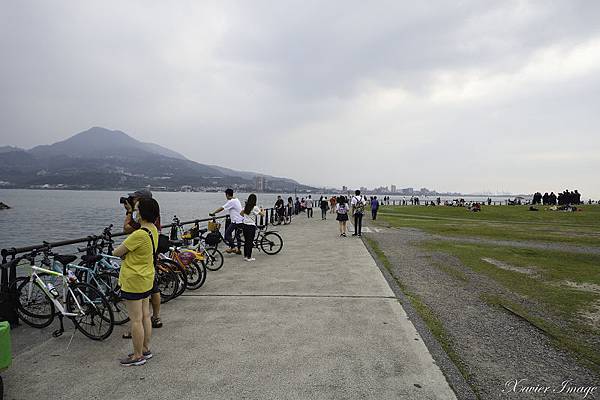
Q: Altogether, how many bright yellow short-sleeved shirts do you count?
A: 1